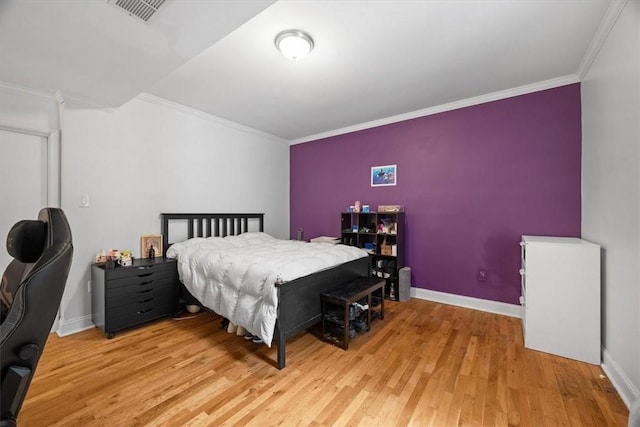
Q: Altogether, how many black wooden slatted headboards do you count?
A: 1